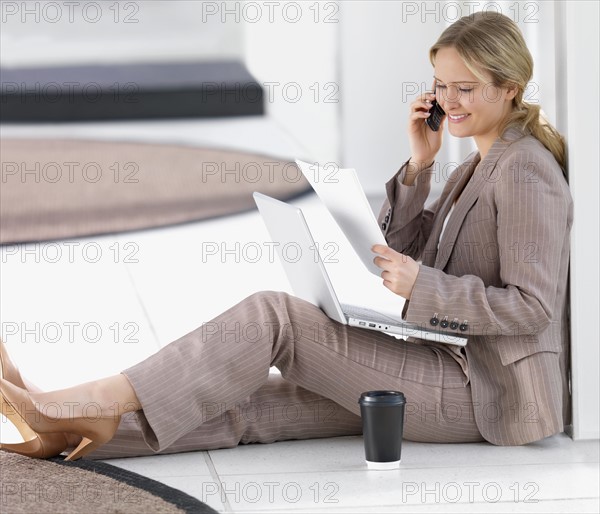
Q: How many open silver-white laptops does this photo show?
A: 1